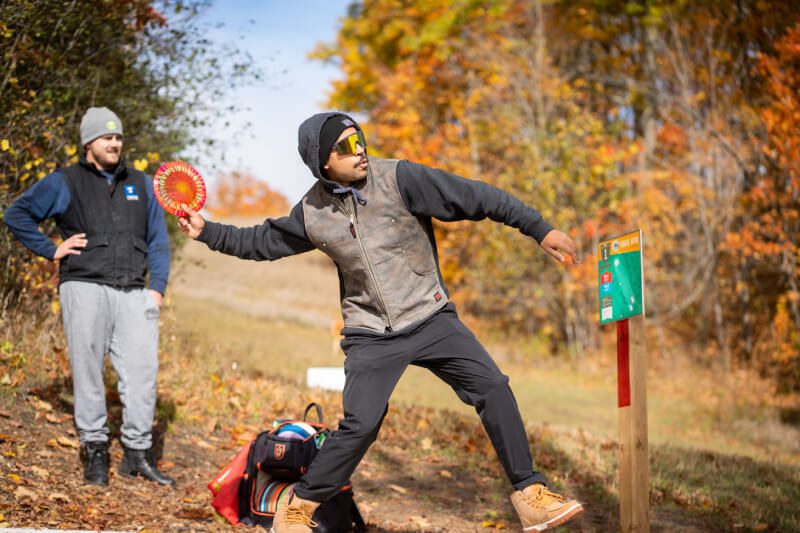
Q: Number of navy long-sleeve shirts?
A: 1